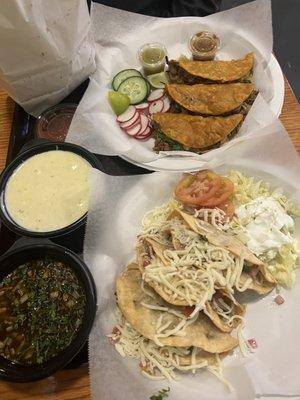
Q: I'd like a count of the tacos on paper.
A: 6